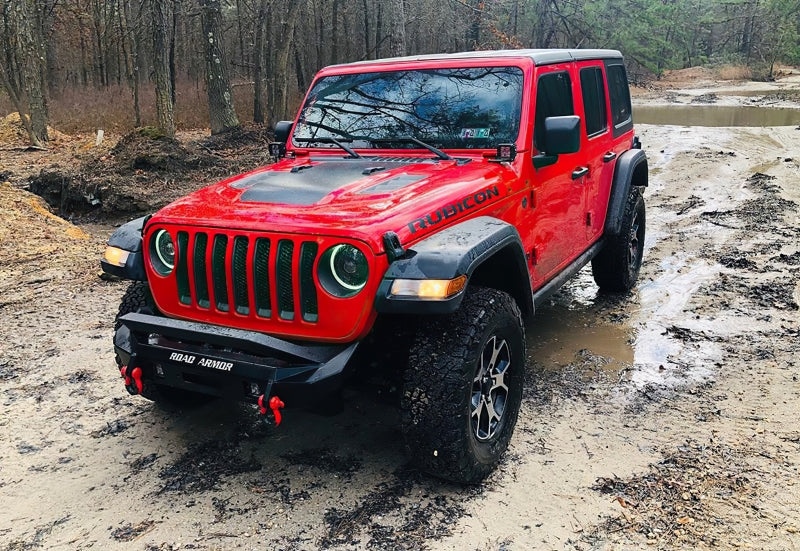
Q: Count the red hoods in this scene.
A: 1